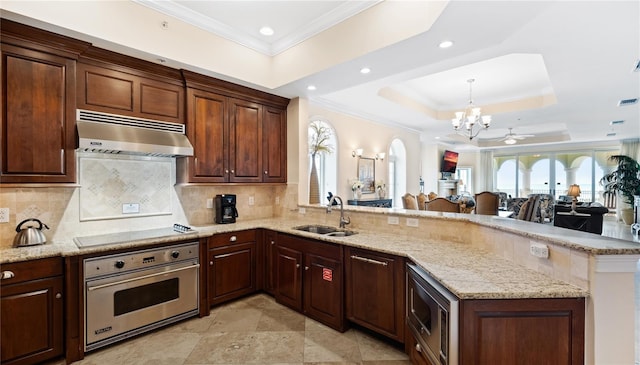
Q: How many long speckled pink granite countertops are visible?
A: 2